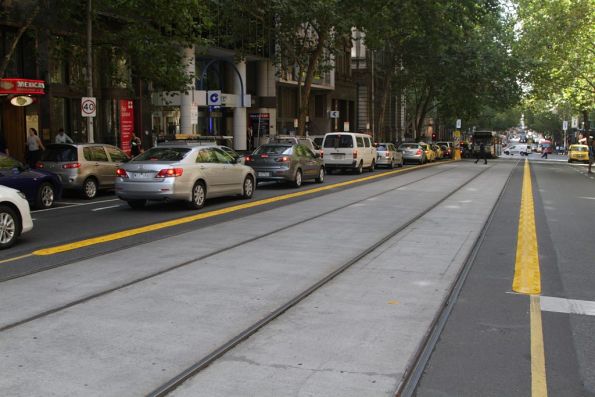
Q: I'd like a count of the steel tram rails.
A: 4